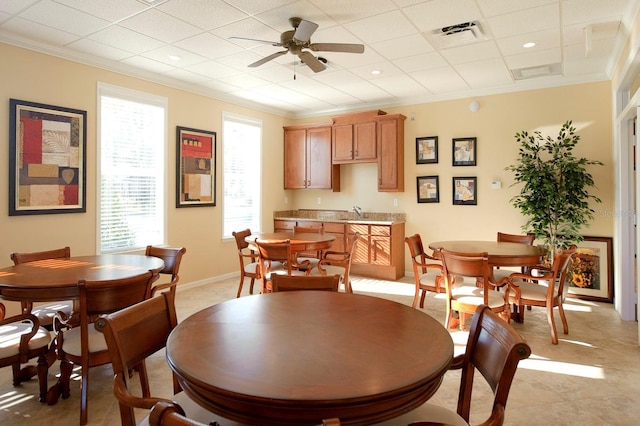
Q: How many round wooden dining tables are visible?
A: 4